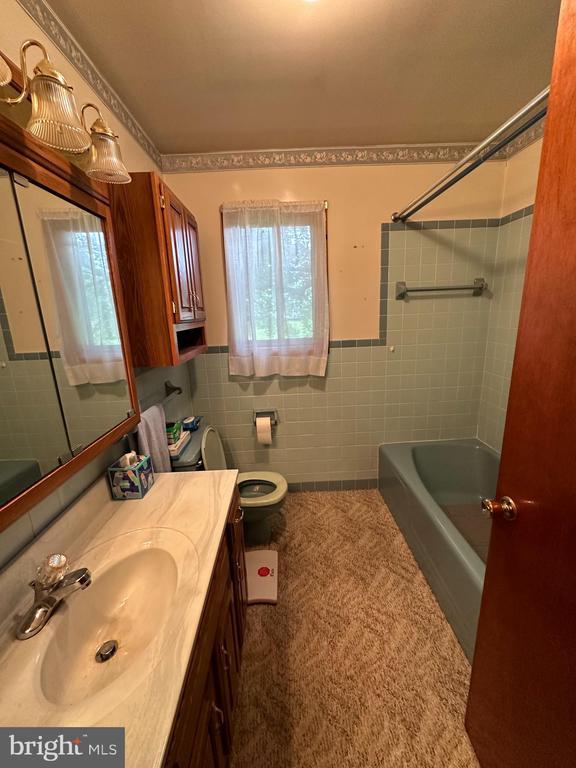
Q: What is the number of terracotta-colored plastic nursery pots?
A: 0